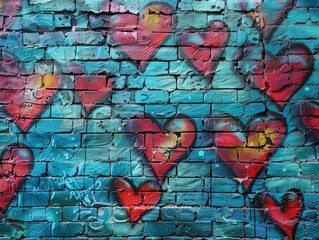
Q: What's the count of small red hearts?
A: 2